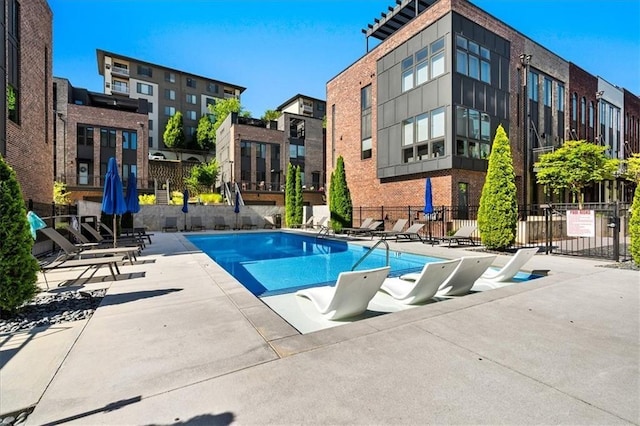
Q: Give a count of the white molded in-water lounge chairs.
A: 4